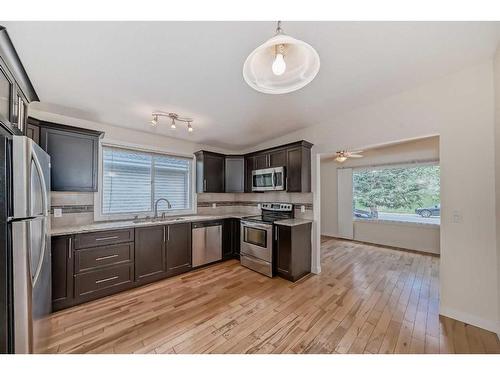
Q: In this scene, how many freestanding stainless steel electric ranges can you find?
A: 1